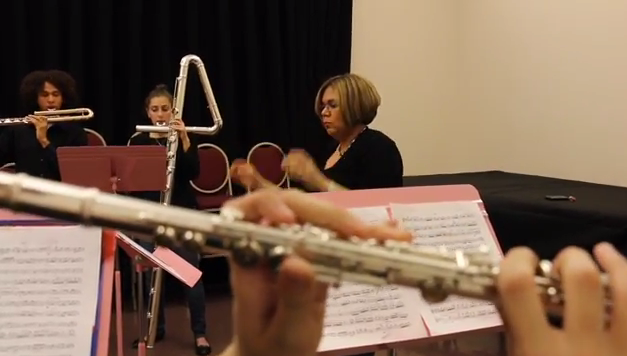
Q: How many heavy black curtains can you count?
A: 1